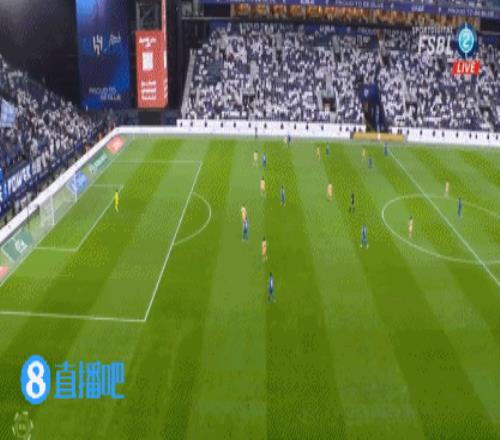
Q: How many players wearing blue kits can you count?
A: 10